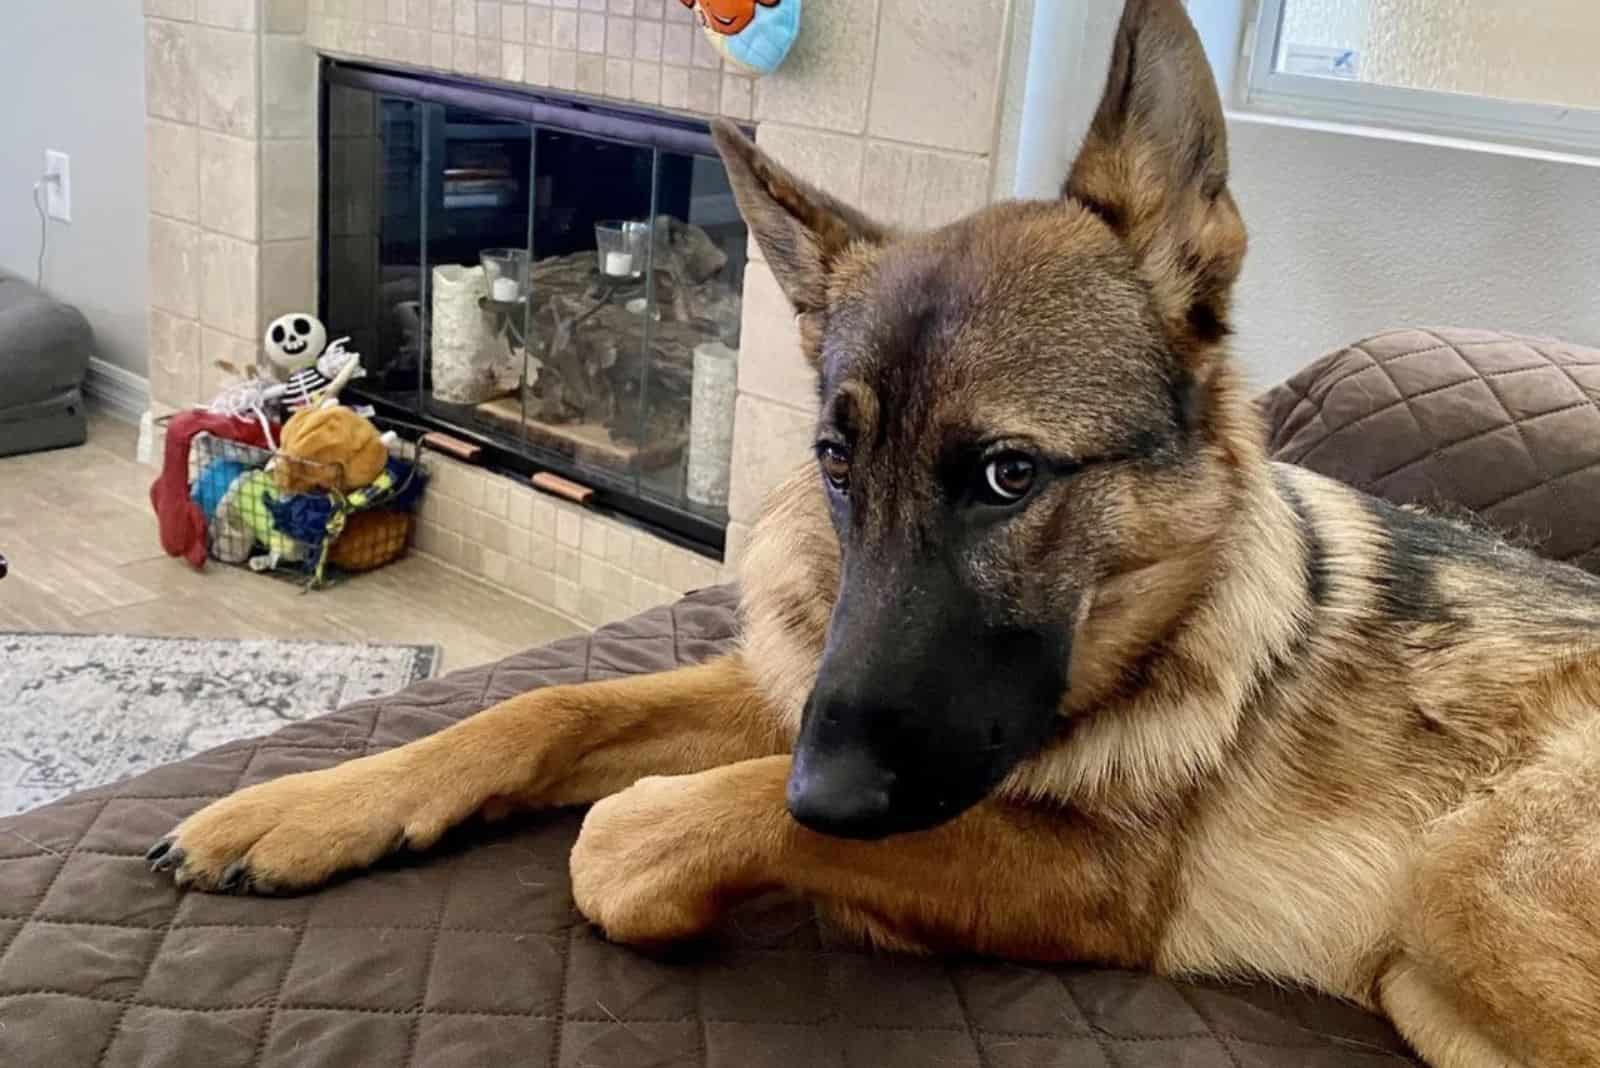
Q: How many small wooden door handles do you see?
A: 2